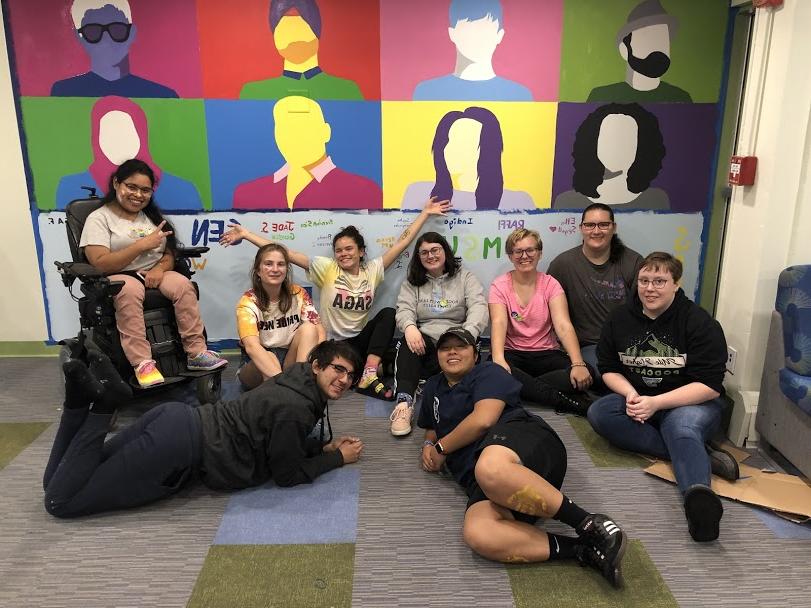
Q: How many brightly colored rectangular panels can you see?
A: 8